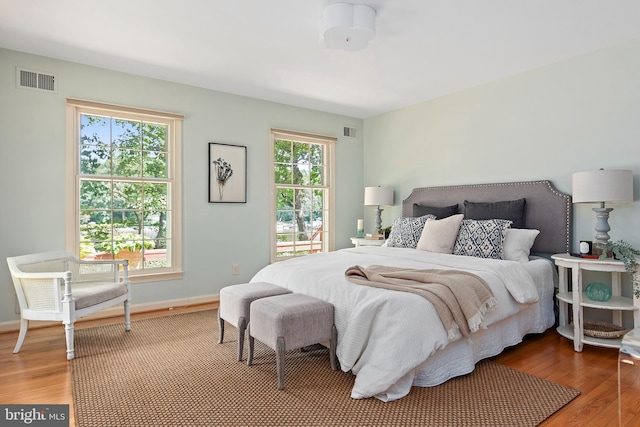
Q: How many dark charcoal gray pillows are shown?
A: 2